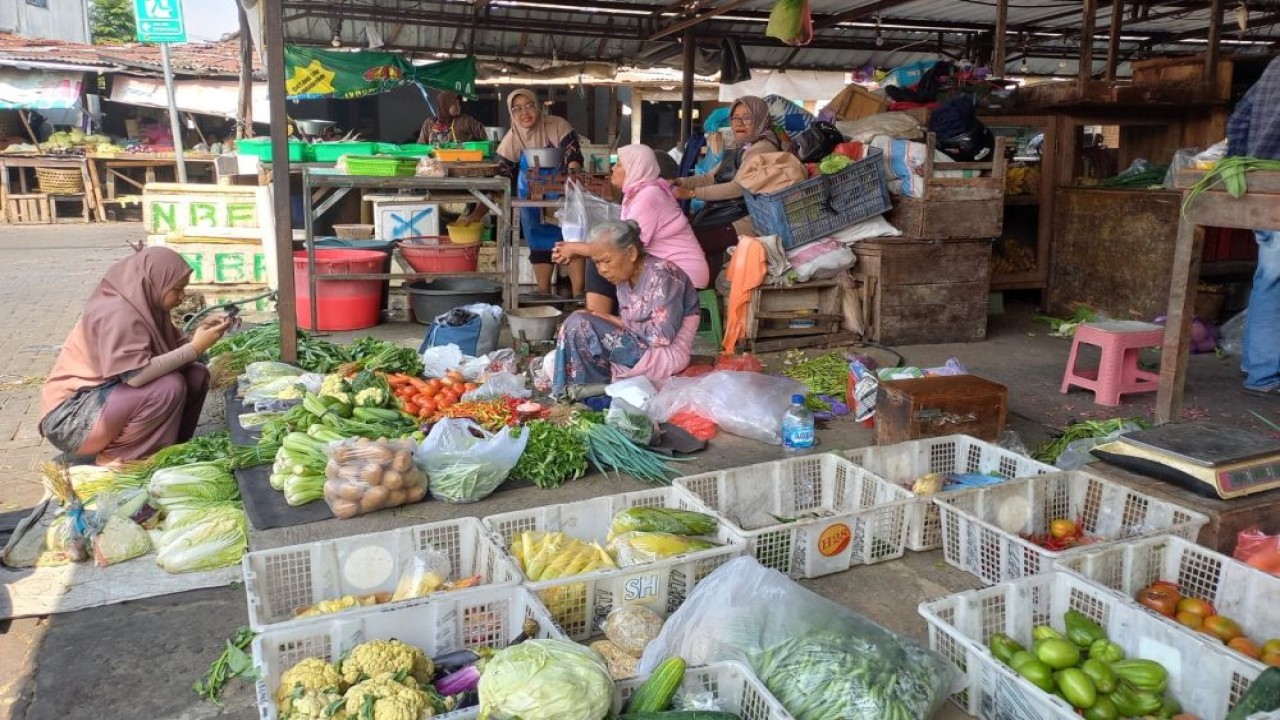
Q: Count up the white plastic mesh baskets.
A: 9